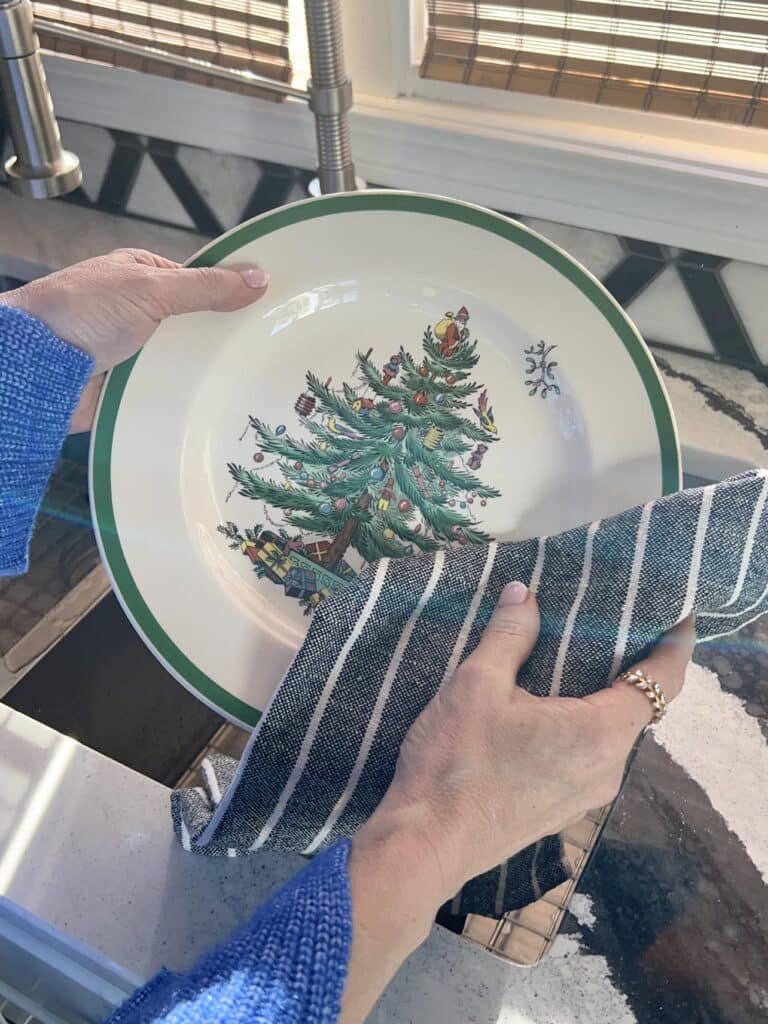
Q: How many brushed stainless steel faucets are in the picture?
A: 1